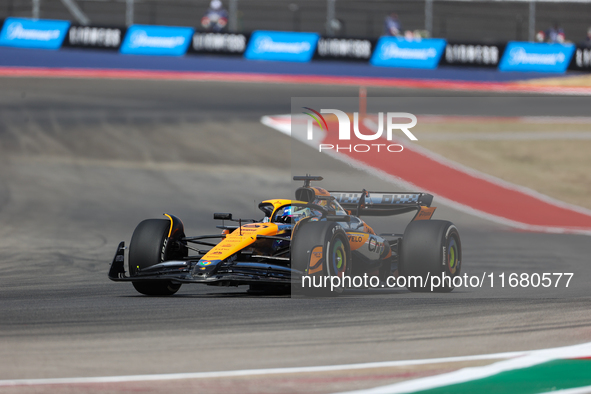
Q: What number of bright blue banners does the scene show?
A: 5